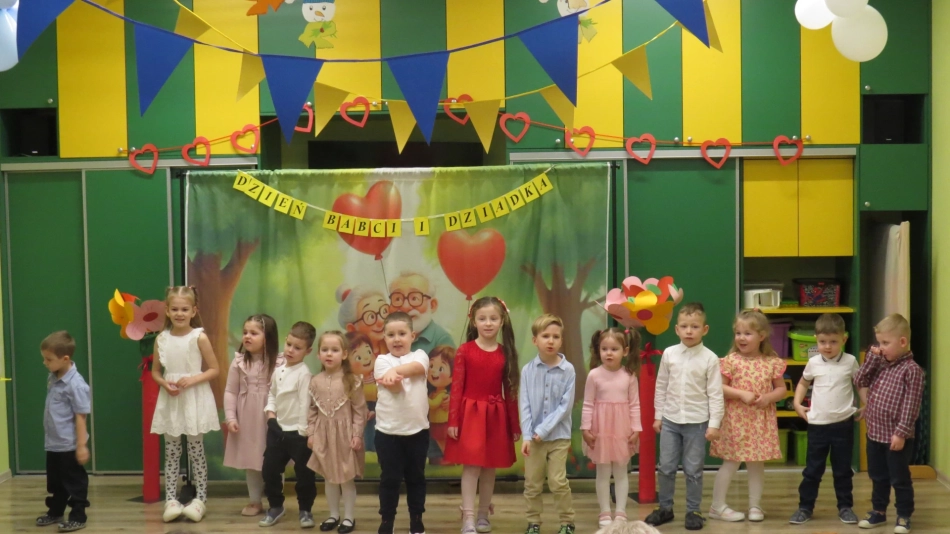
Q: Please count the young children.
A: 13